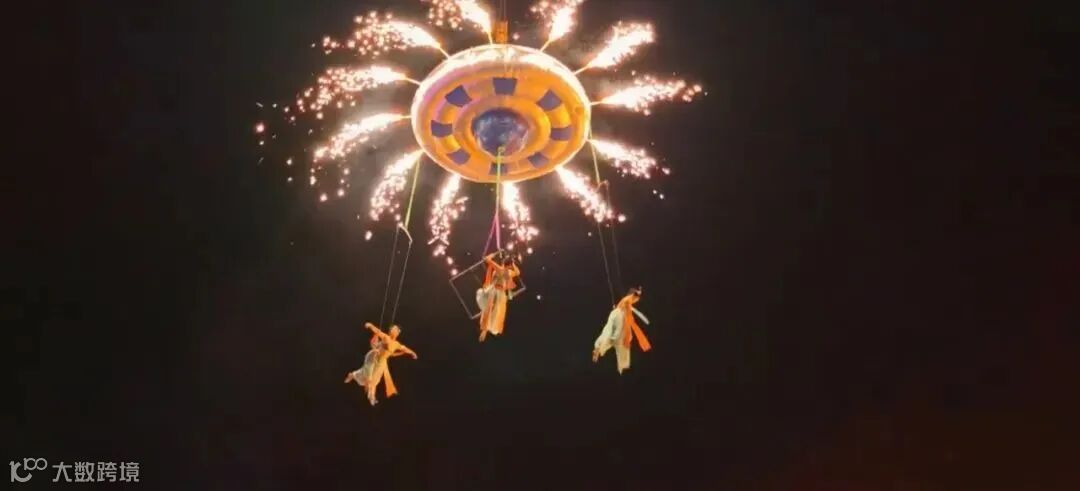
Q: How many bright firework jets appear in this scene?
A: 12